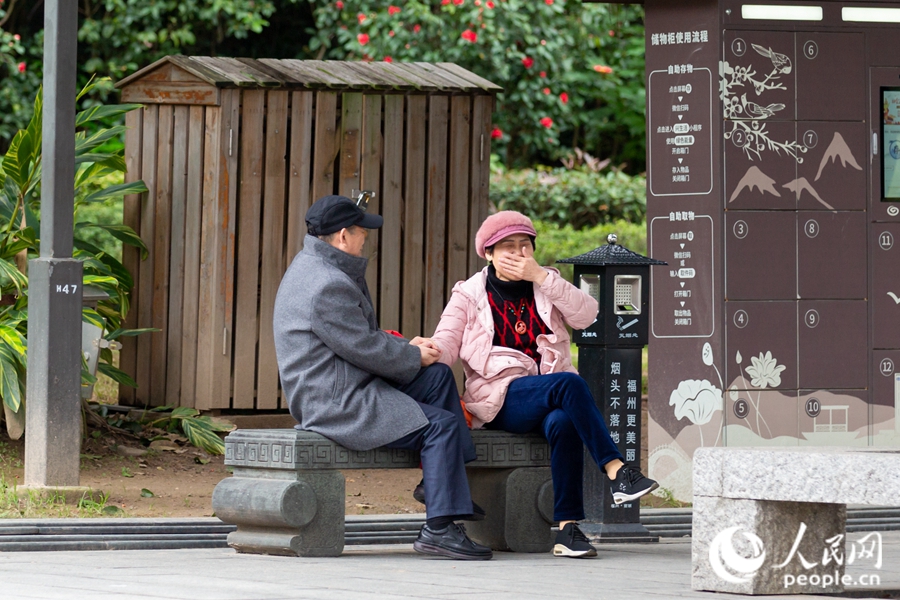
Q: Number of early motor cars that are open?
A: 0